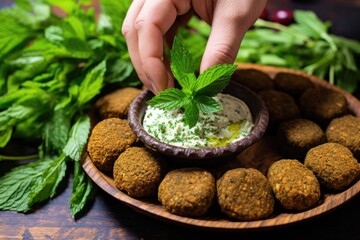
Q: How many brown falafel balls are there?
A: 13